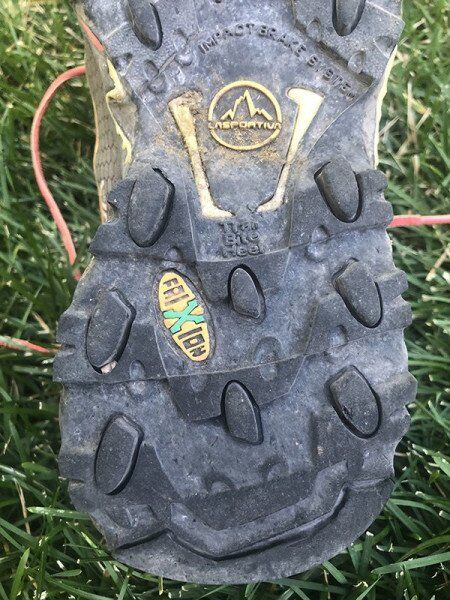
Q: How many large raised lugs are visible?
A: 10